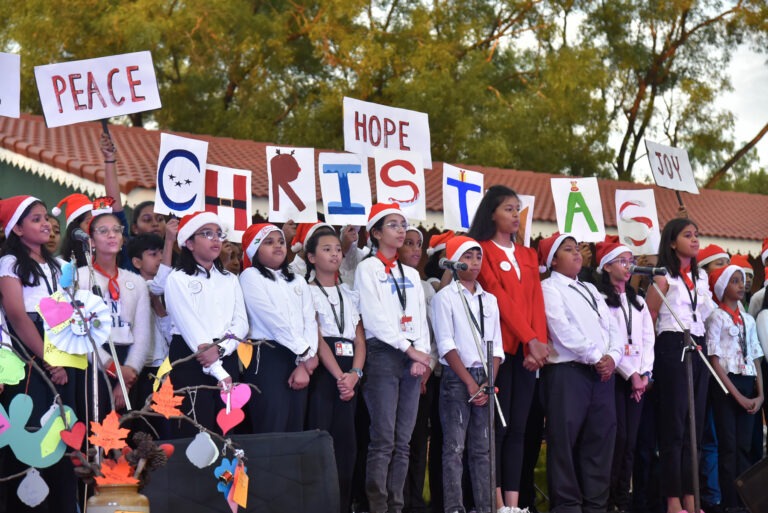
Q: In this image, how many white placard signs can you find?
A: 13